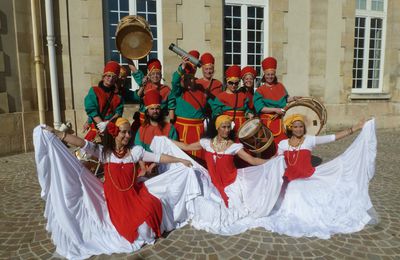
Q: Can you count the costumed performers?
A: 12